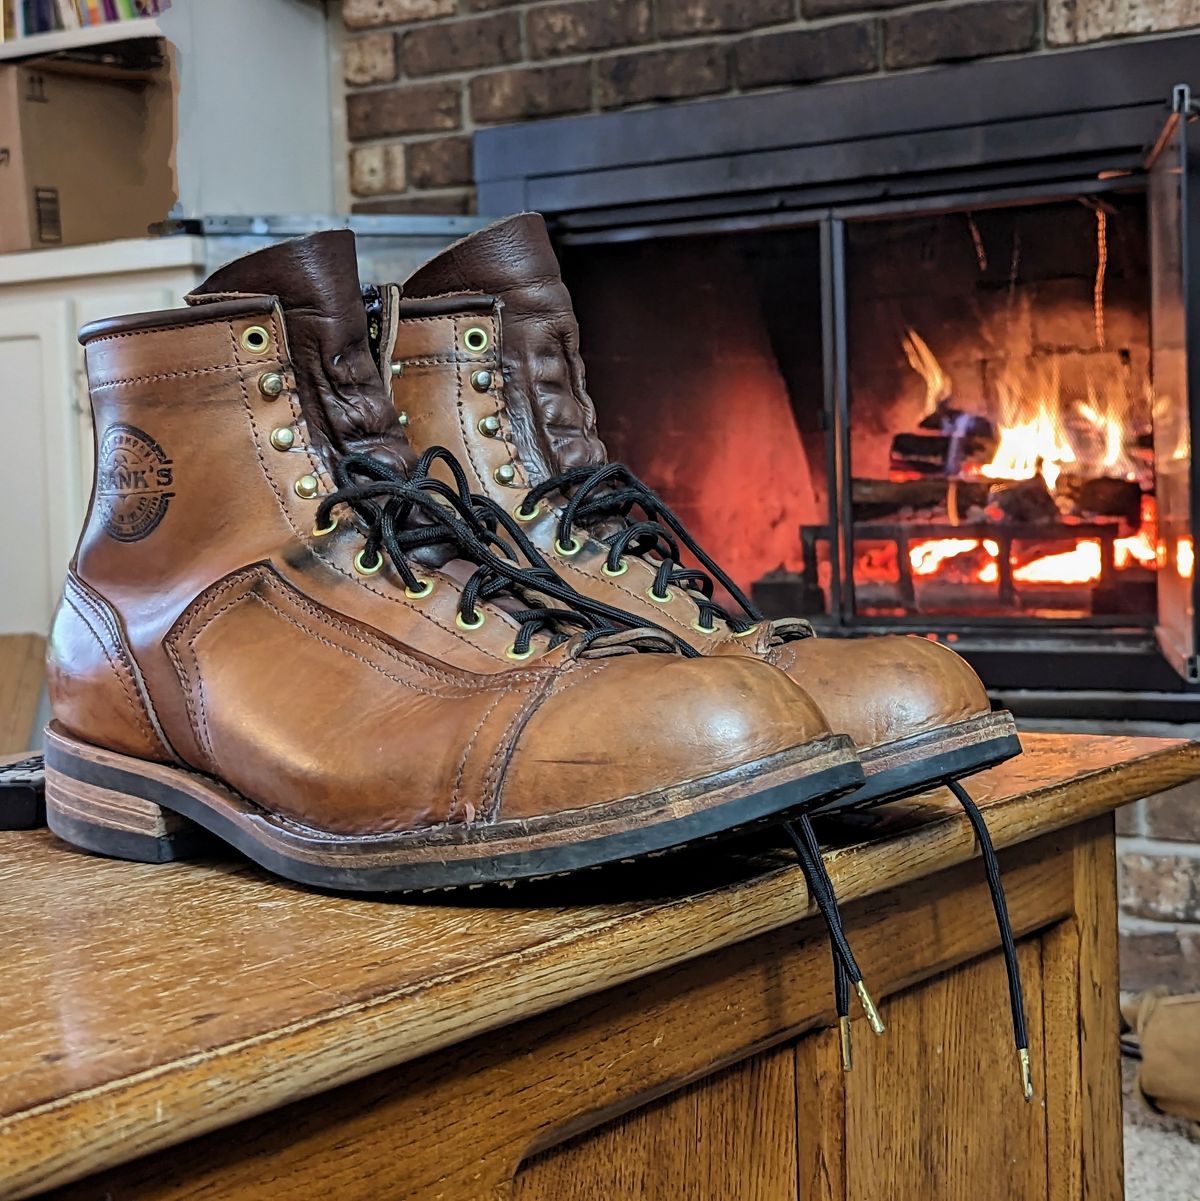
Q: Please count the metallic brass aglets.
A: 3